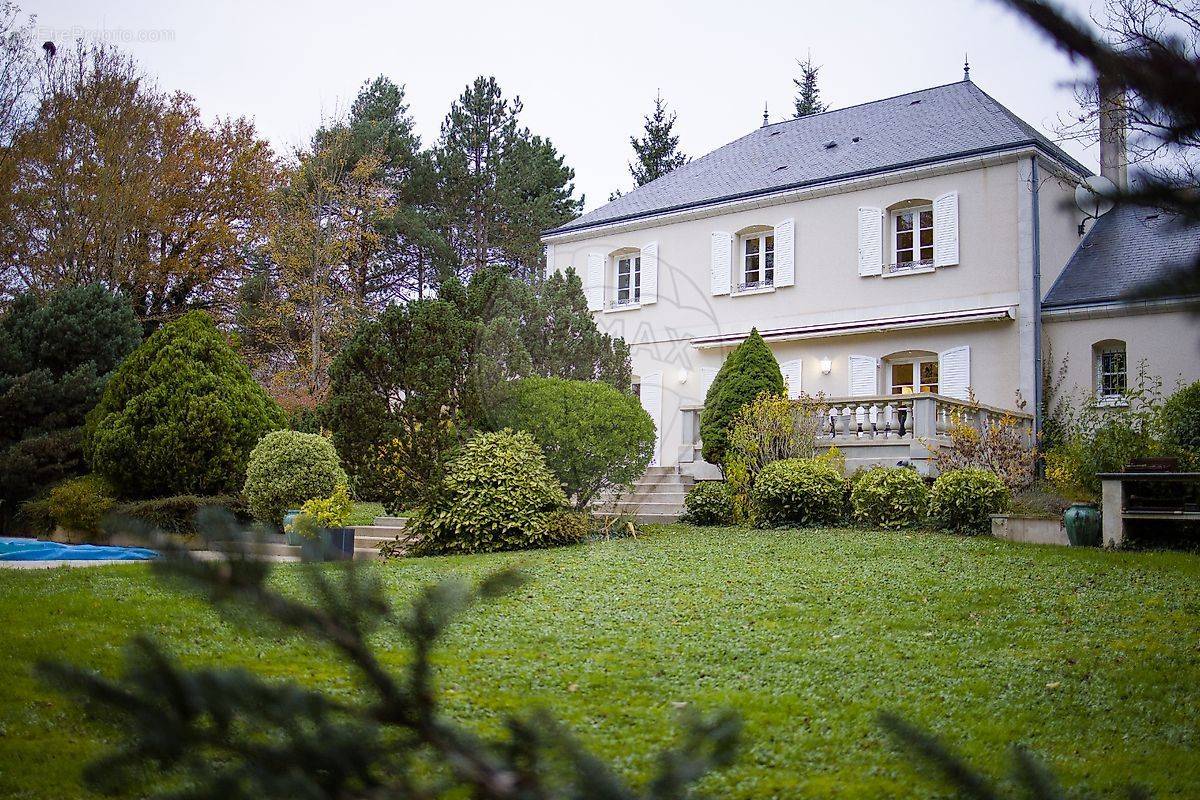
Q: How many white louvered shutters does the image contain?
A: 11